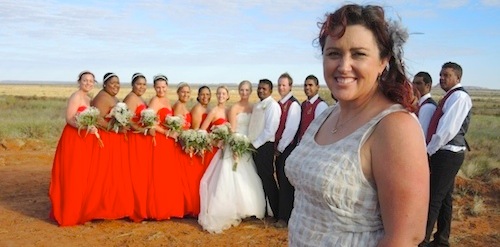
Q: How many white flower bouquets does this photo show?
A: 8